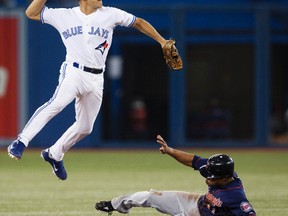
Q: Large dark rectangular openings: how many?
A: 3